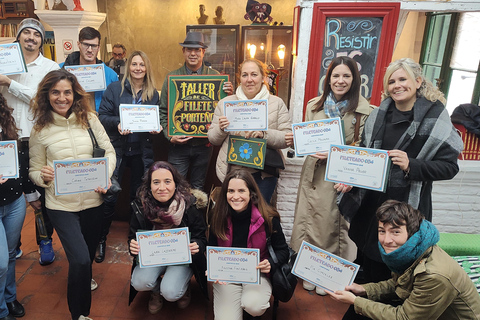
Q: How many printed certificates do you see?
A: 11